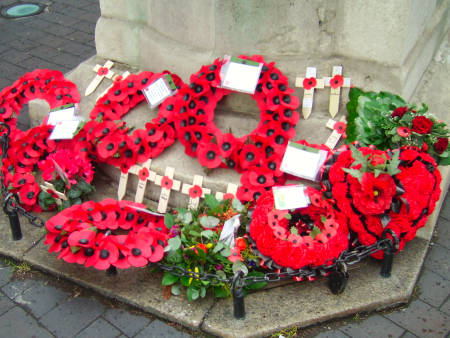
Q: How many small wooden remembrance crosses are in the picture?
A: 11